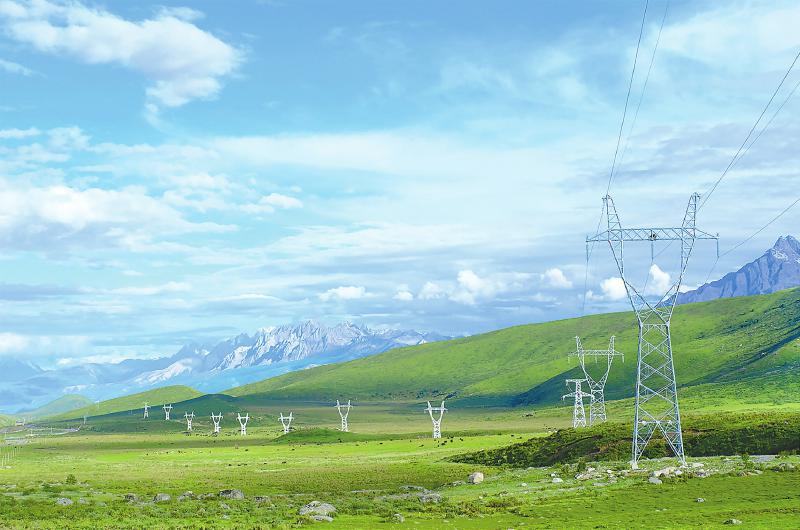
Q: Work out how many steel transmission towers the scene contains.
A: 11